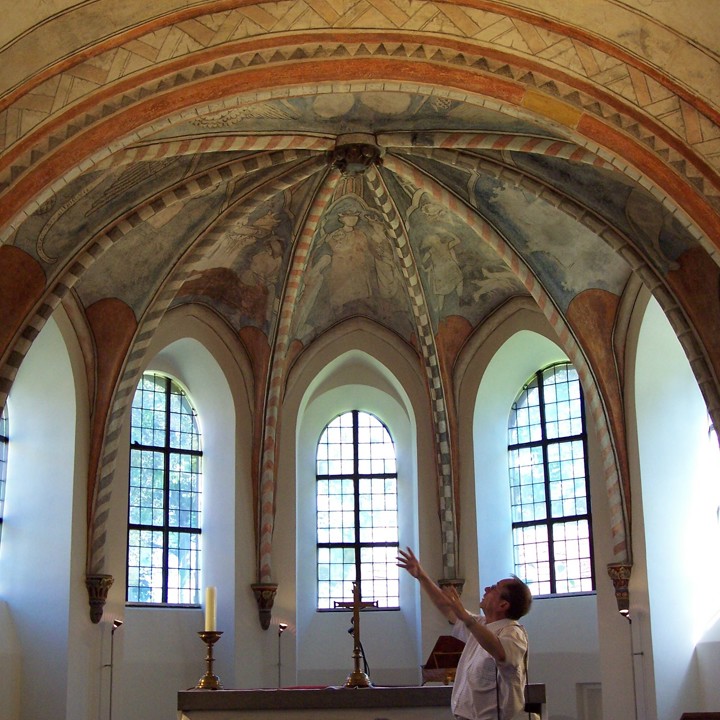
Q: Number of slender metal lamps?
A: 3